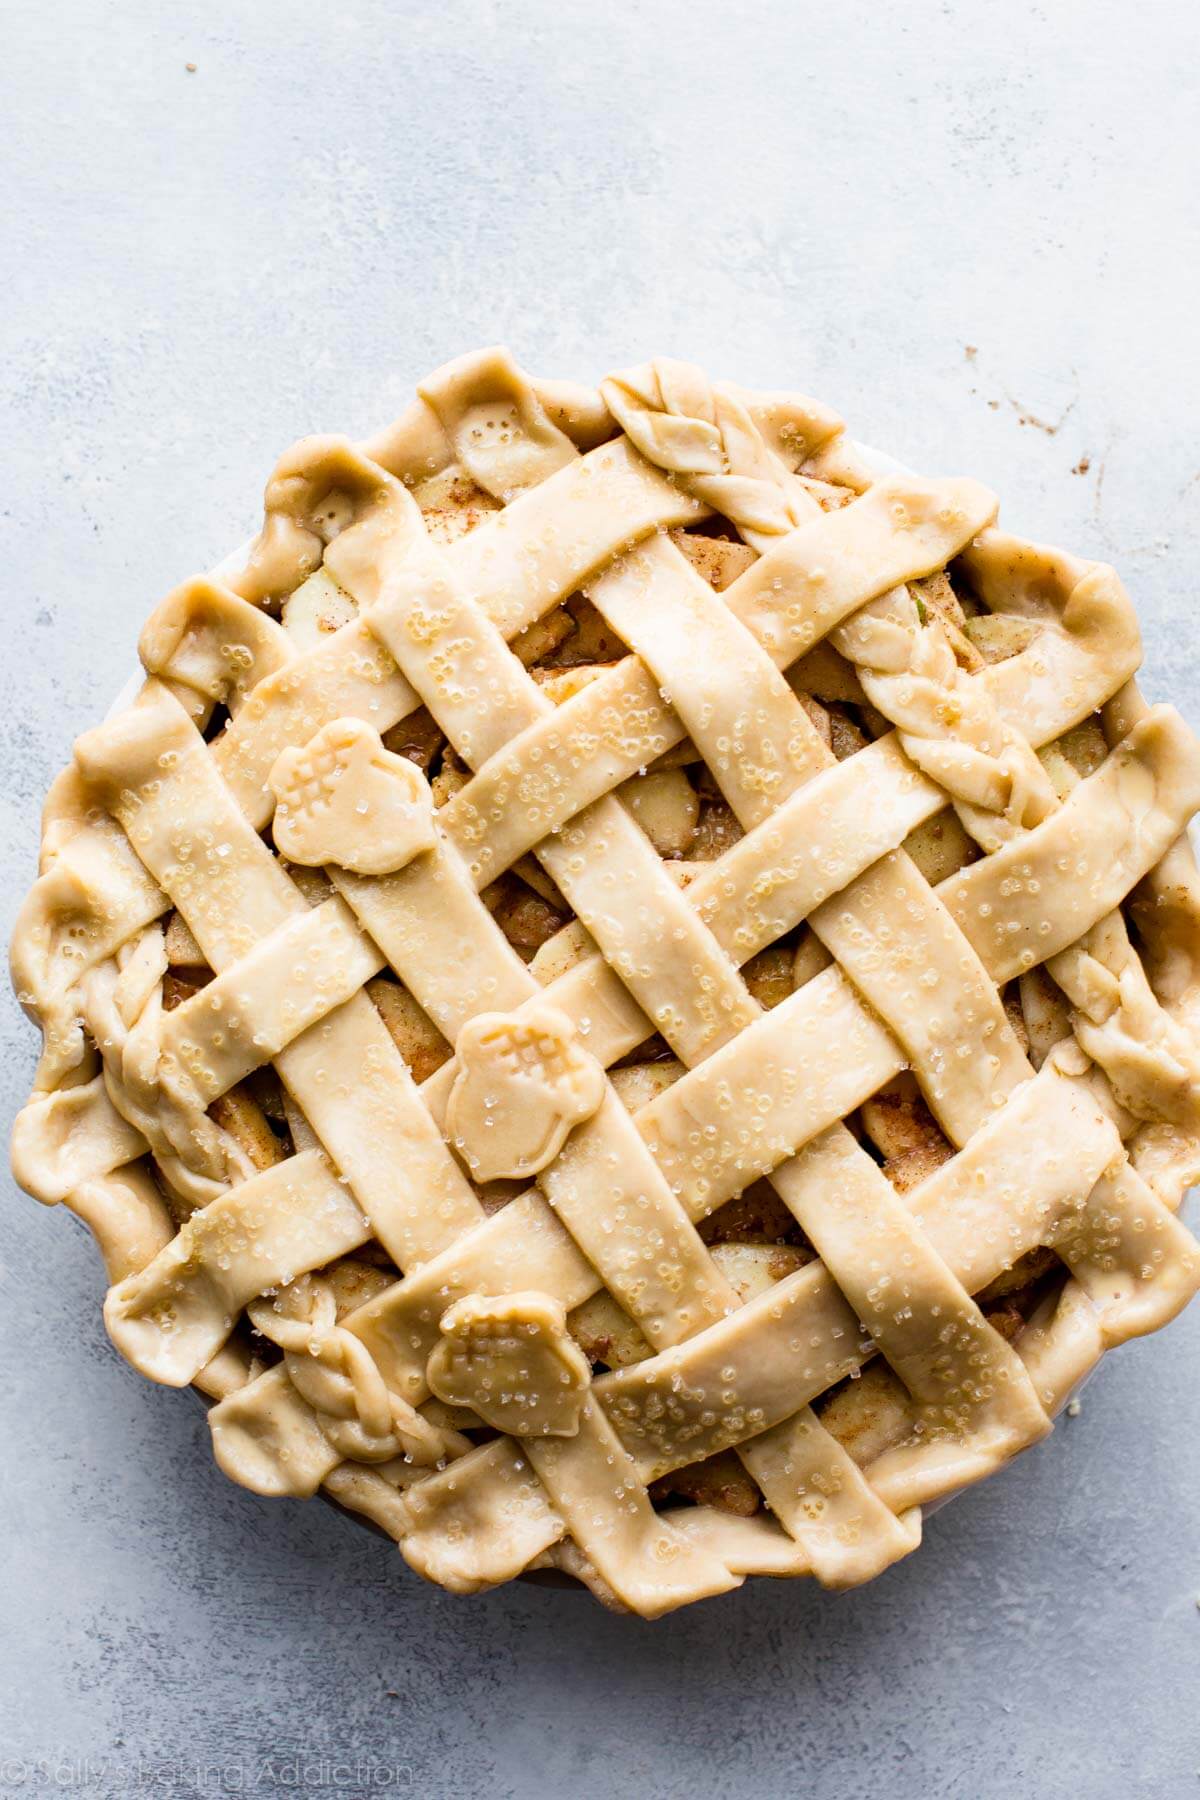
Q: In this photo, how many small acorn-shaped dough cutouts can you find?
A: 3